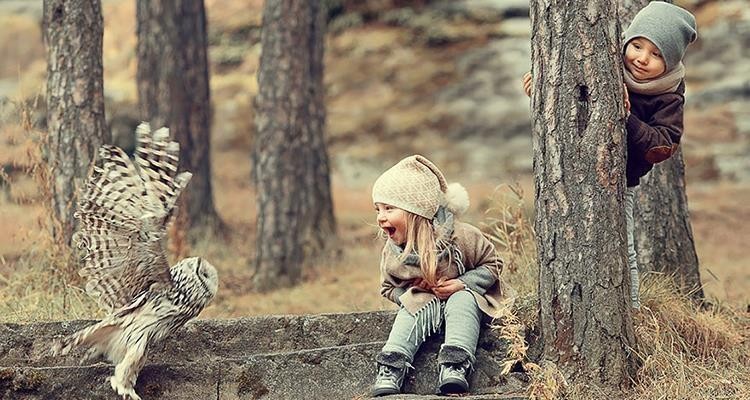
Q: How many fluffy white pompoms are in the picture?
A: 1